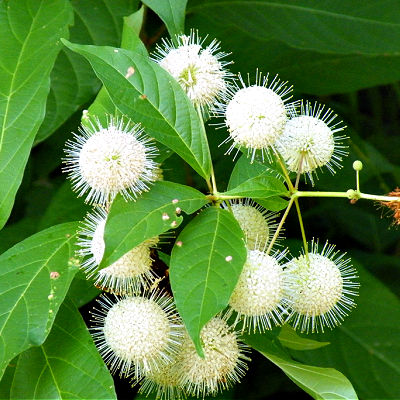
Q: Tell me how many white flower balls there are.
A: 11